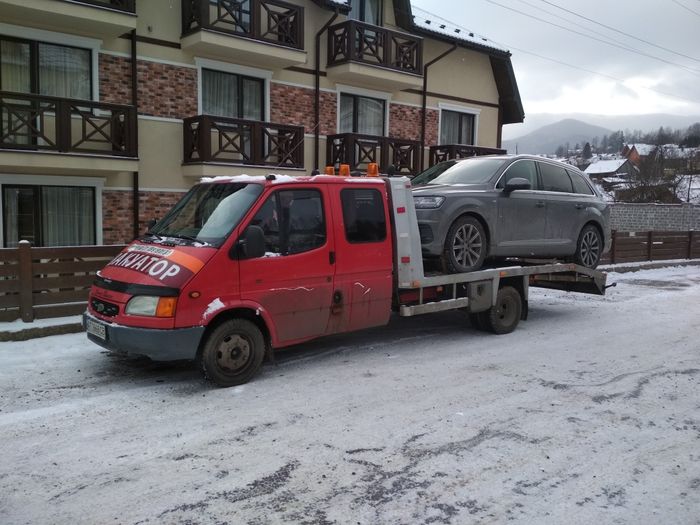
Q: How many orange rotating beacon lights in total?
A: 3